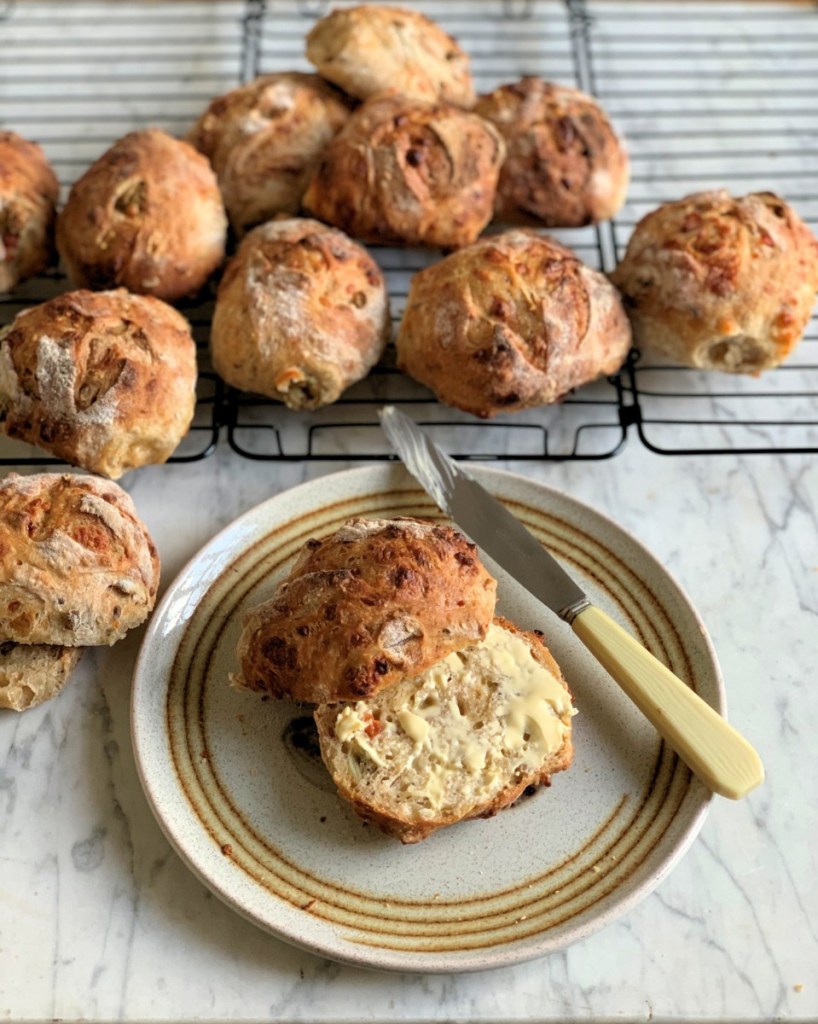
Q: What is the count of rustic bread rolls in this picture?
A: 12